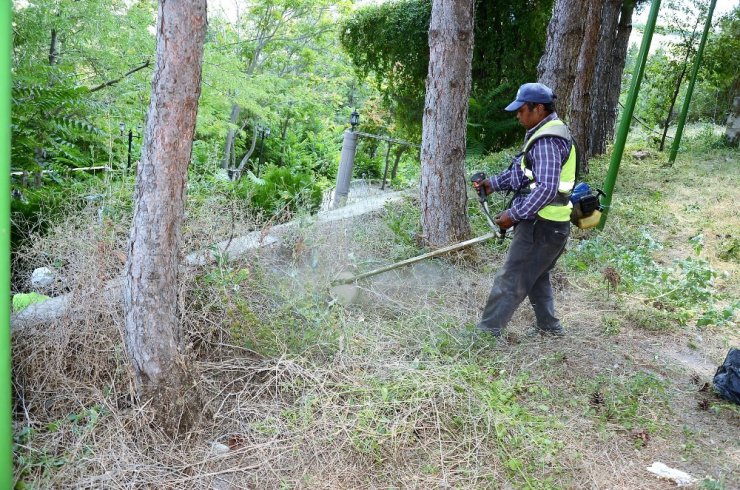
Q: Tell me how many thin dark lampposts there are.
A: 2